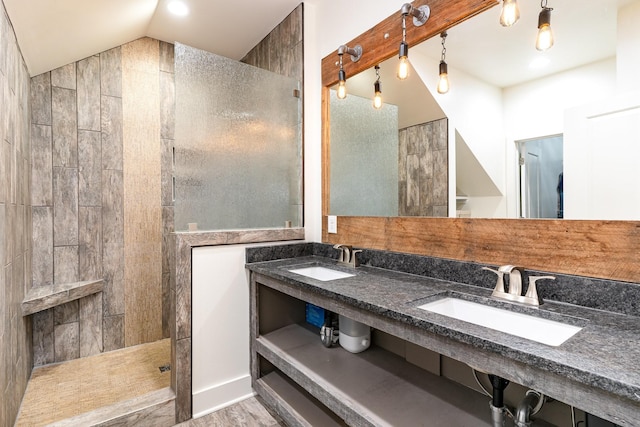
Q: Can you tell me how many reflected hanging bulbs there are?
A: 3